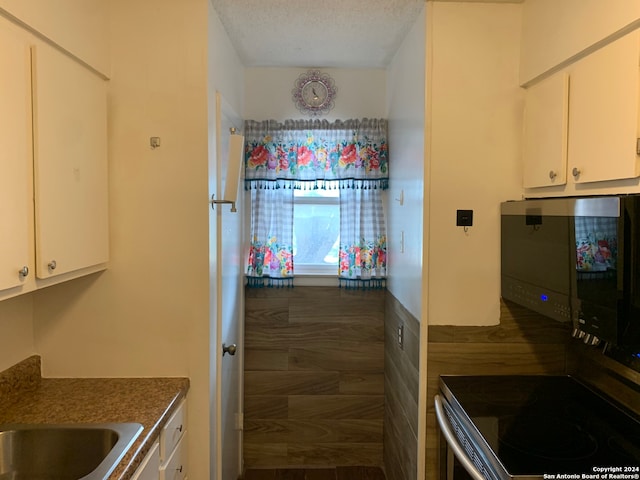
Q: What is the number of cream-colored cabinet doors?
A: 4